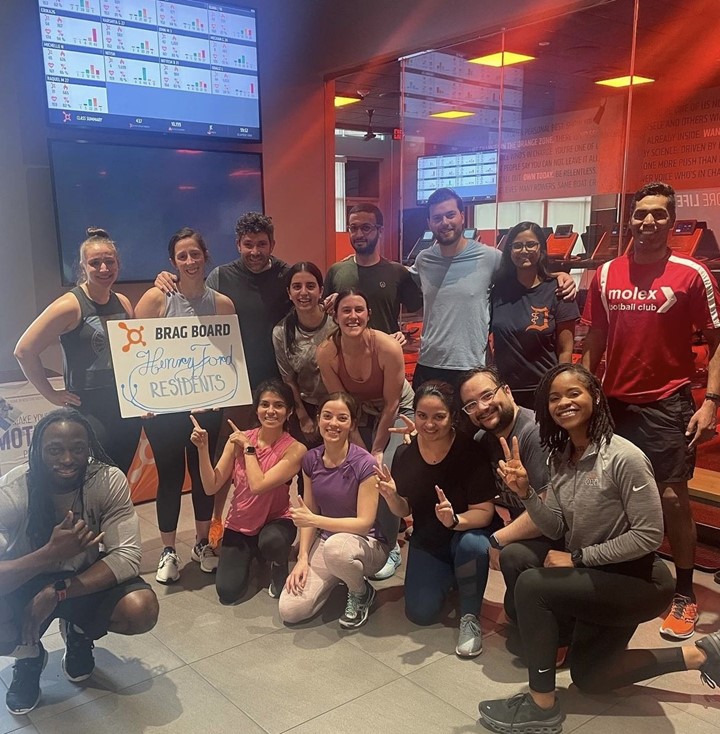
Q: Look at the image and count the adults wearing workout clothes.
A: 15